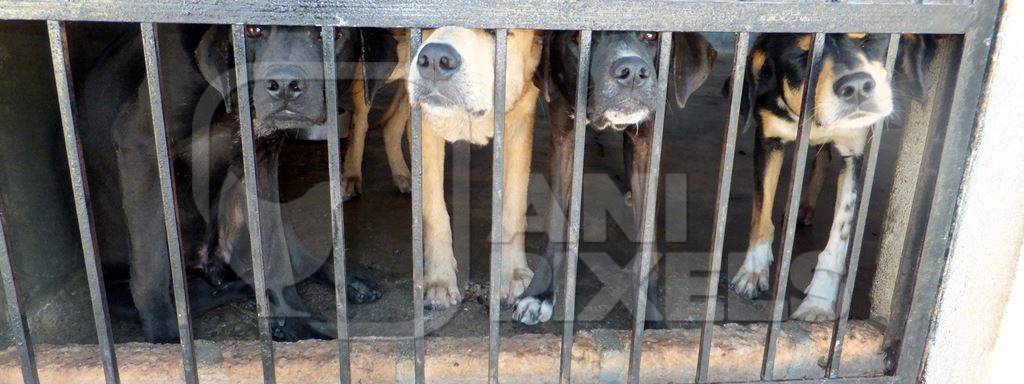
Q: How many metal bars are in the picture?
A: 12